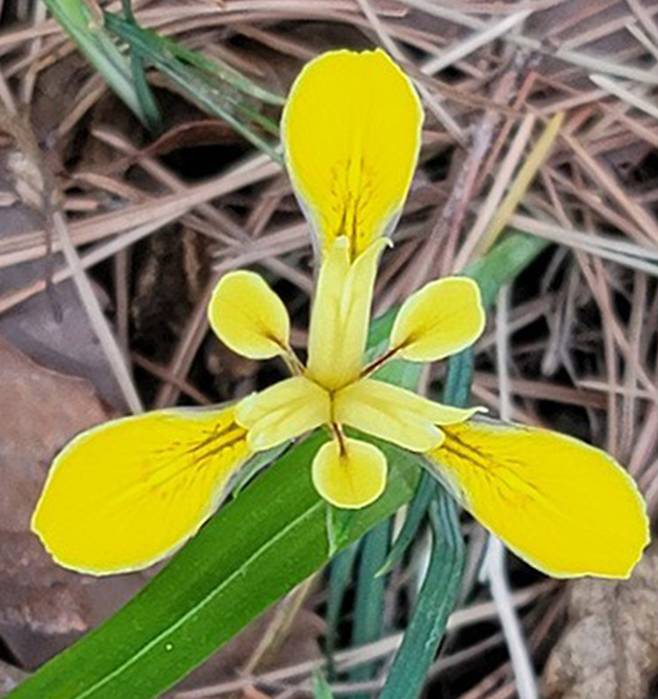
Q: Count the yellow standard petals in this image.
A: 3